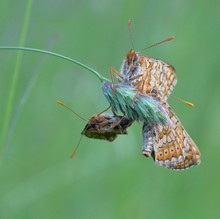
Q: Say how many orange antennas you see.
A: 5